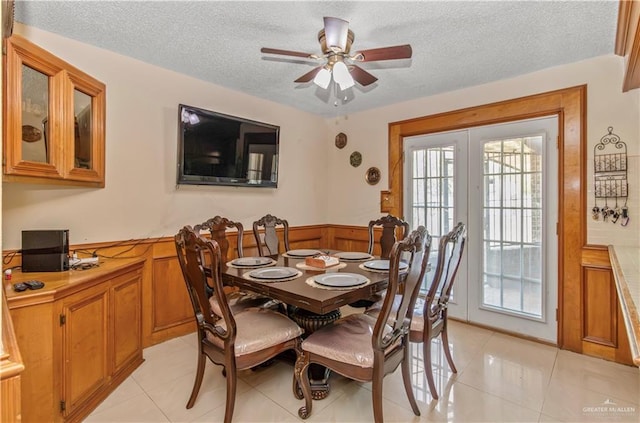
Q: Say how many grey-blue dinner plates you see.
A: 6